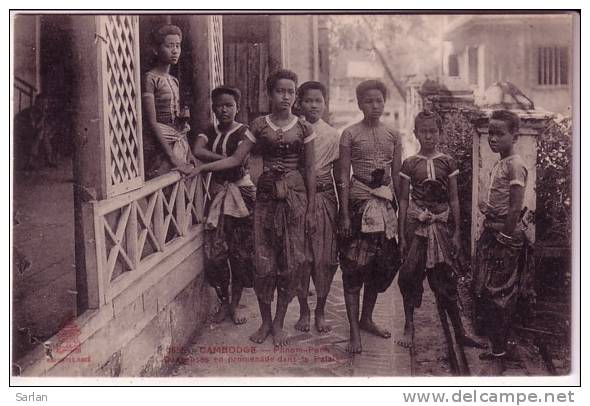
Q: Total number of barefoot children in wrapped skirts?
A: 6